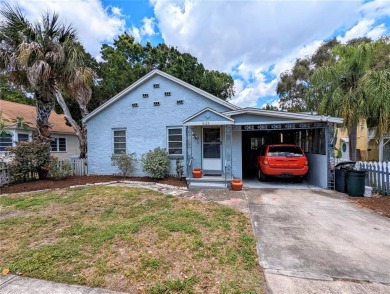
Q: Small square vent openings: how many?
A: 6